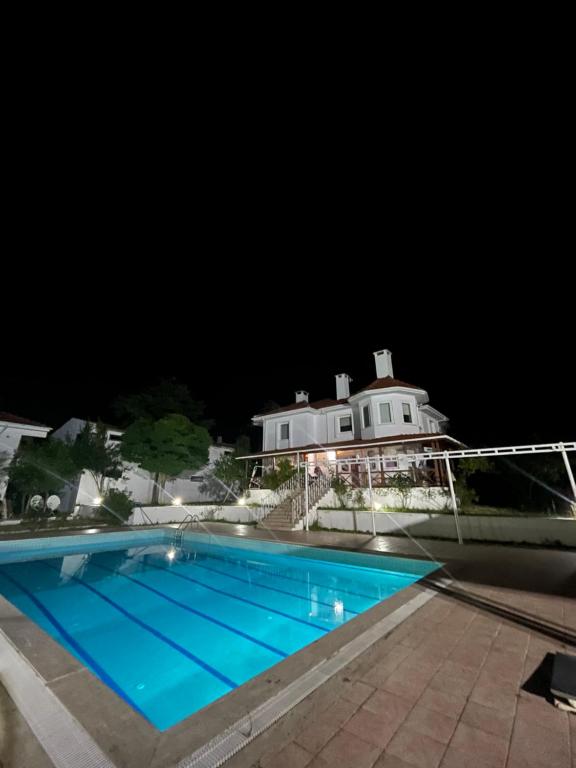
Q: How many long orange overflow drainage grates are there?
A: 0